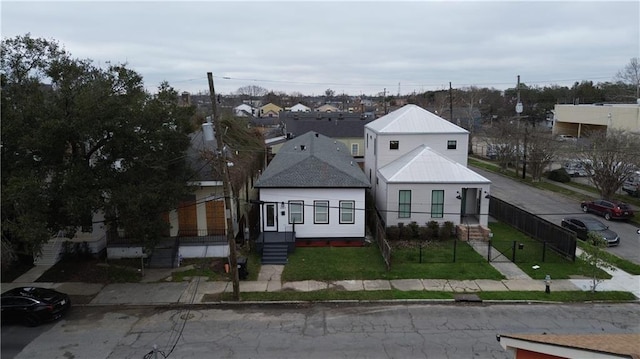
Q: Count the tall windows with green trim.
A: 2